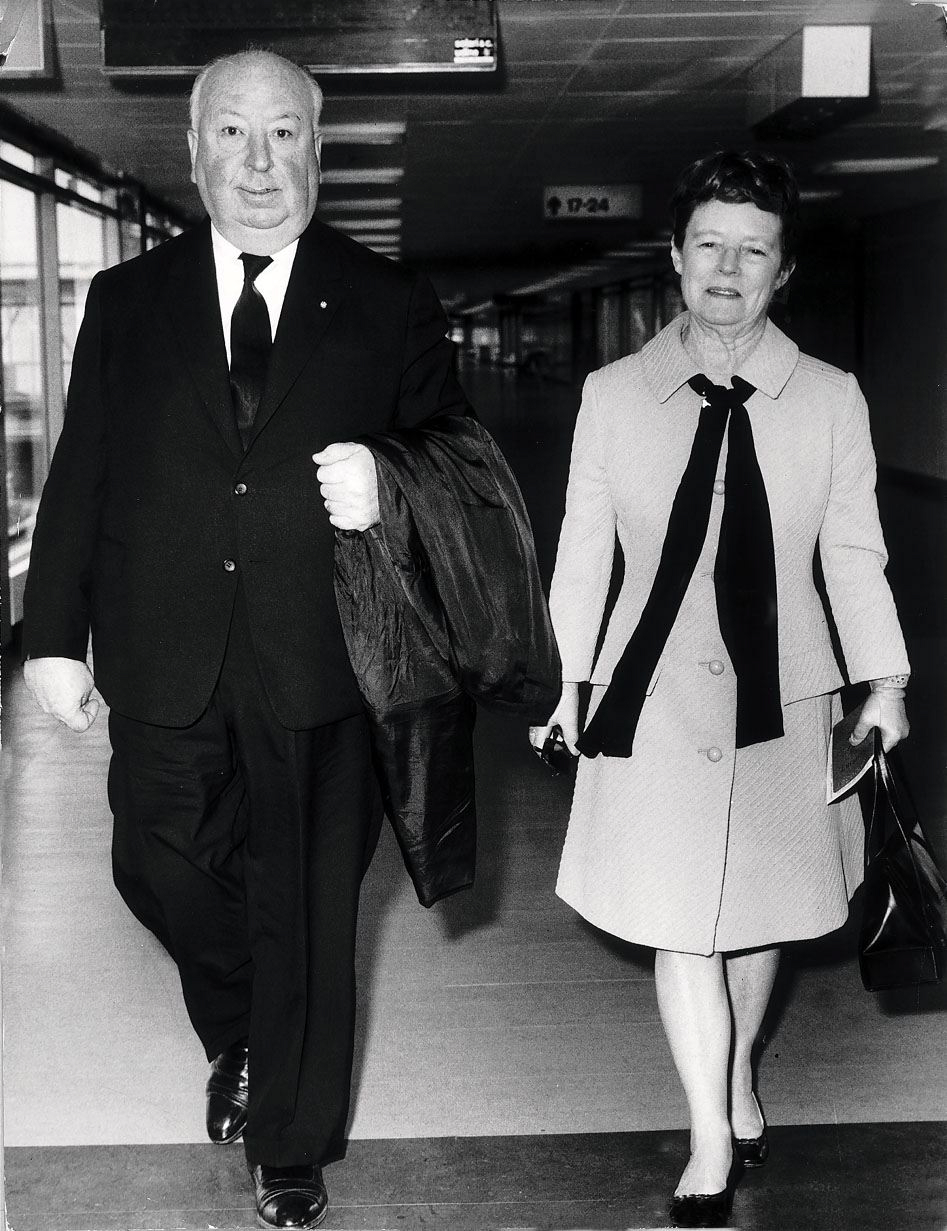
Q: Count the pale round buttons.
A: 3